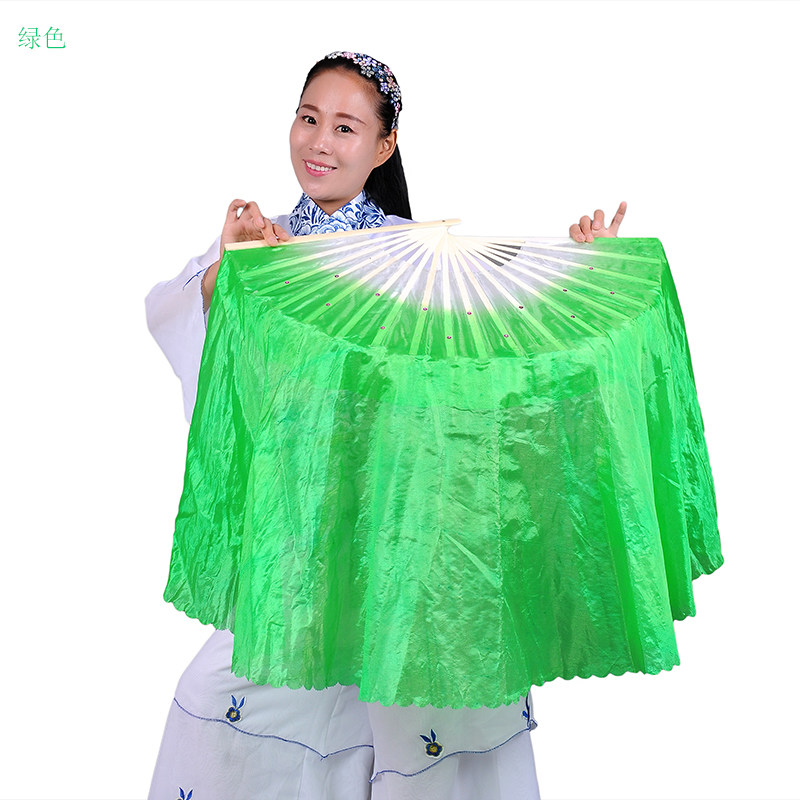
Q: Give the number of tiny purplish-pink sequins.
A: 14